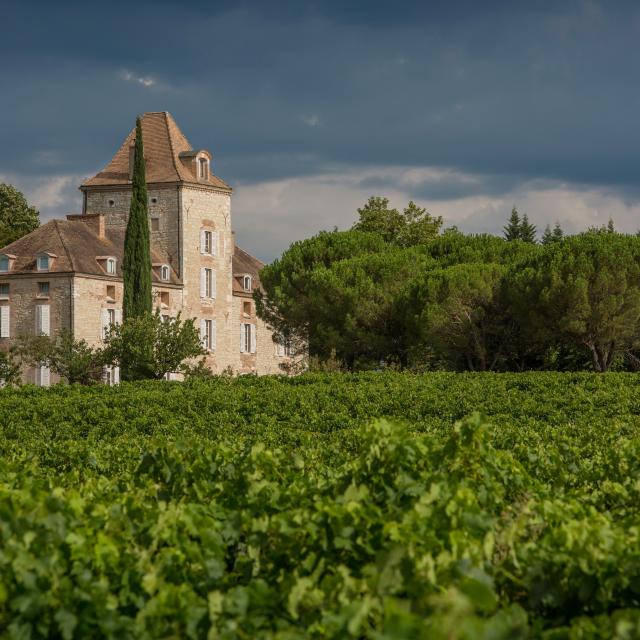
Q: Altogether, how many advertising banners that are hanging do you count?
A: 0